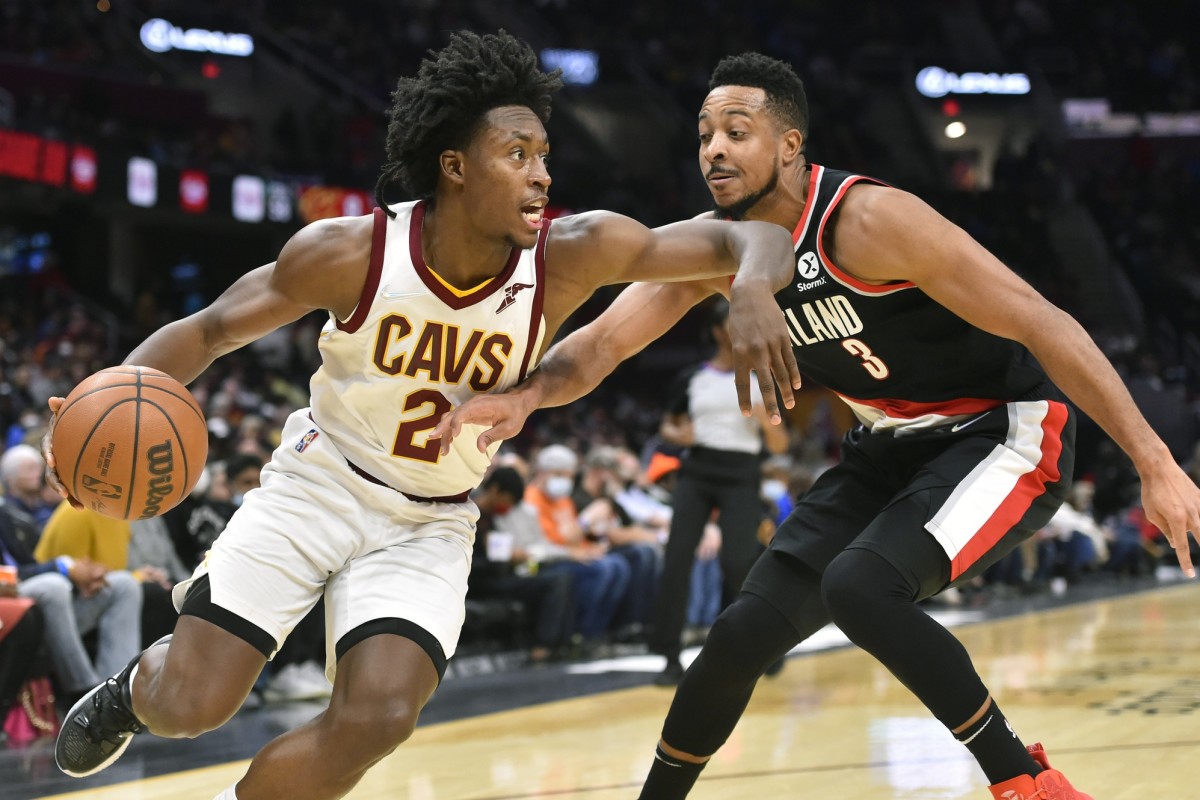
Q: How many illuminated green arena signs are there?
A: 0